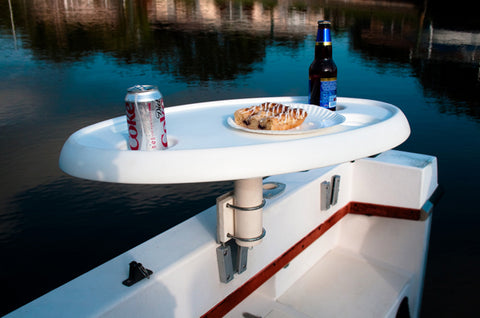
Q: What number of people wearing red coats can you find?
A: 0